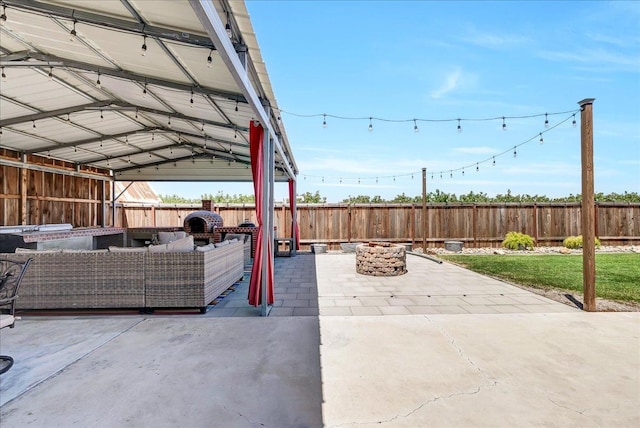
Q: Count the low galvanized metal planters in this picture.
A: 4